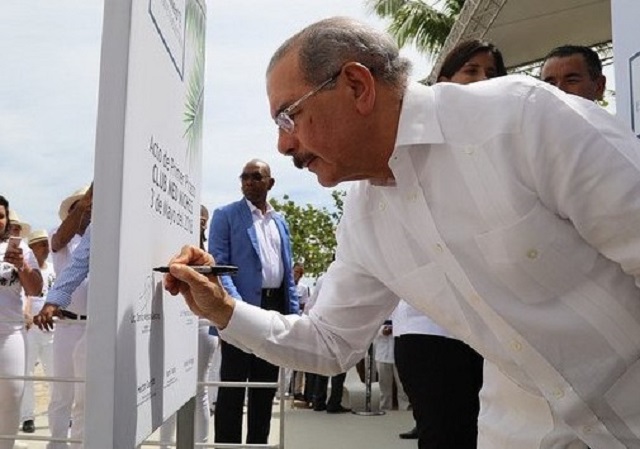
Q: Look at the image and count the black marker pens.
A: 1